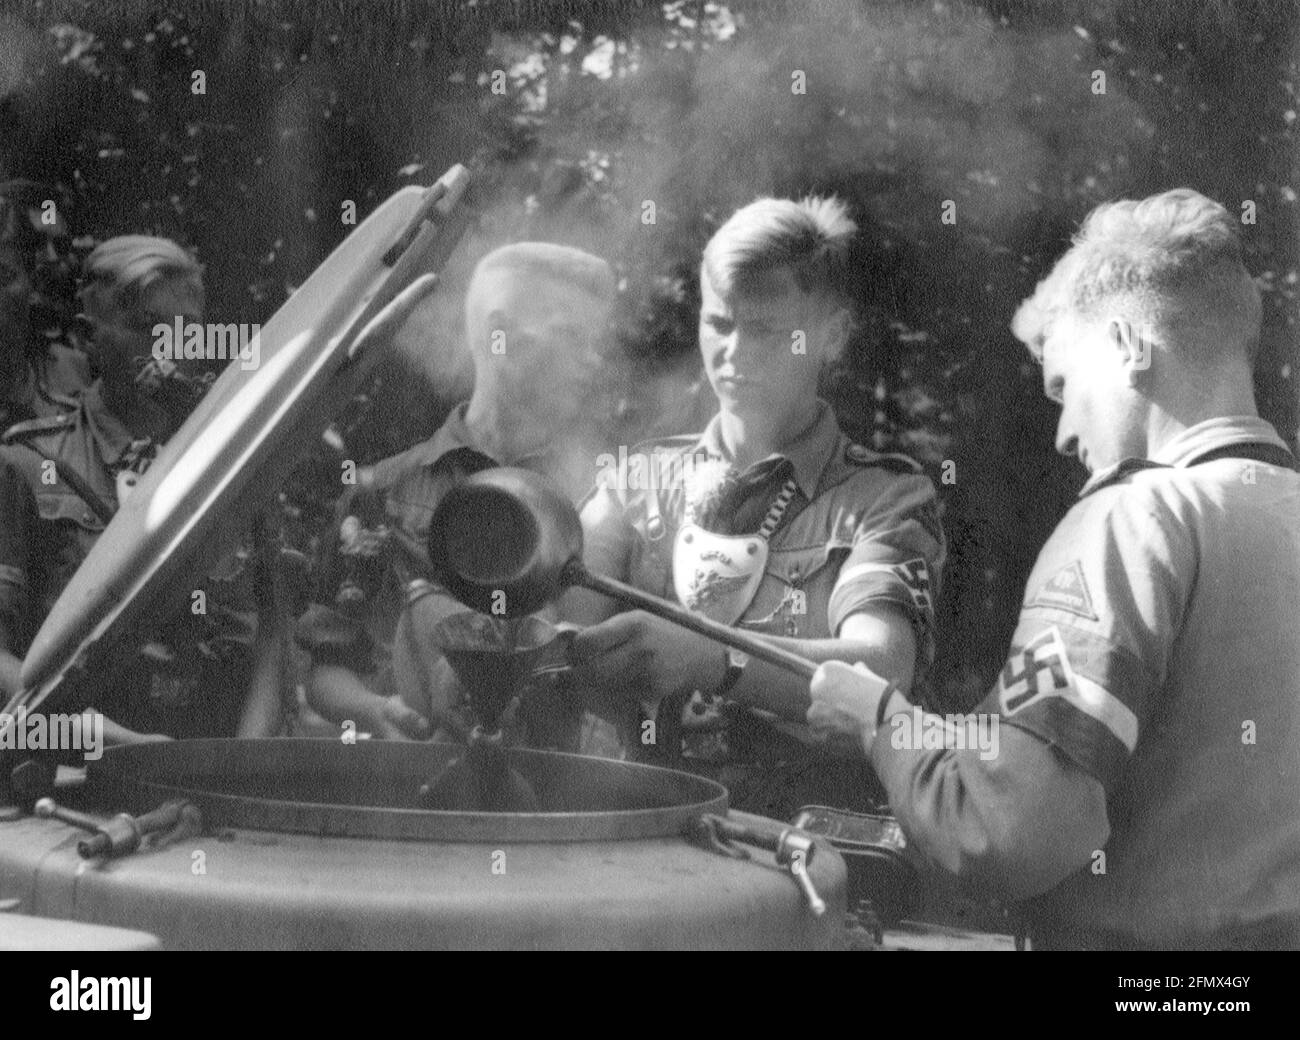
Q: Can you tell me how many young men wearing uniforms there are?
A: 4